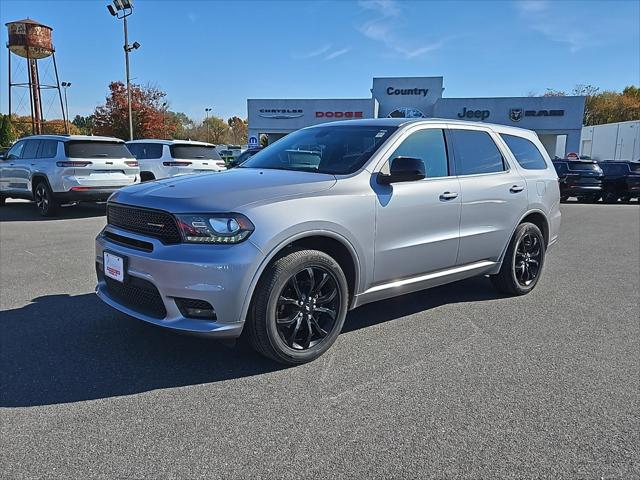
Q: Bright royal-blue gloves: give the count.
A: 0